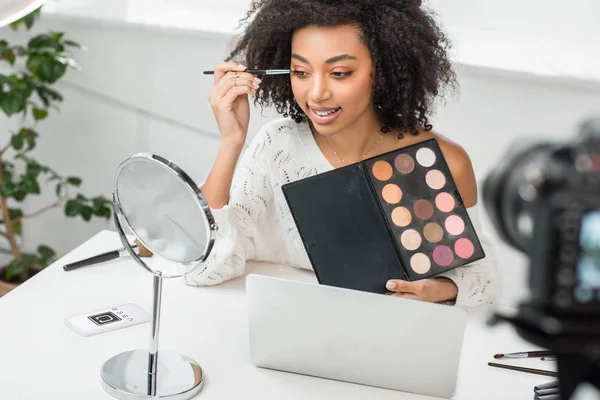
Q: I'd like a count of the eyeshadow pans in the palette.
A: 15